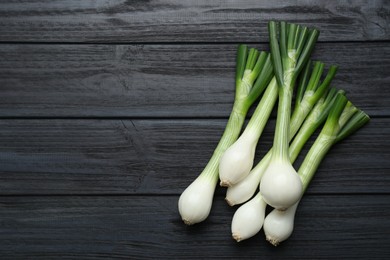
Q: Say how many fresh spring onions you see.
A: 6